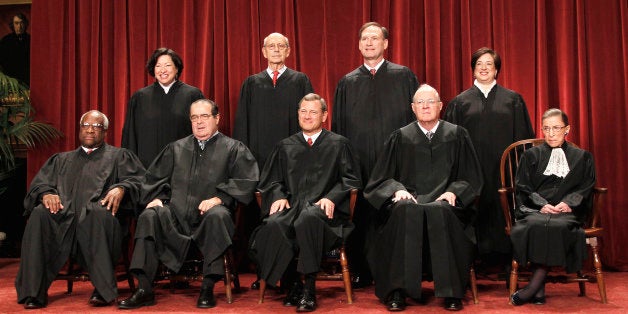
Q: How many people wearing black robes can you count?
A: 9